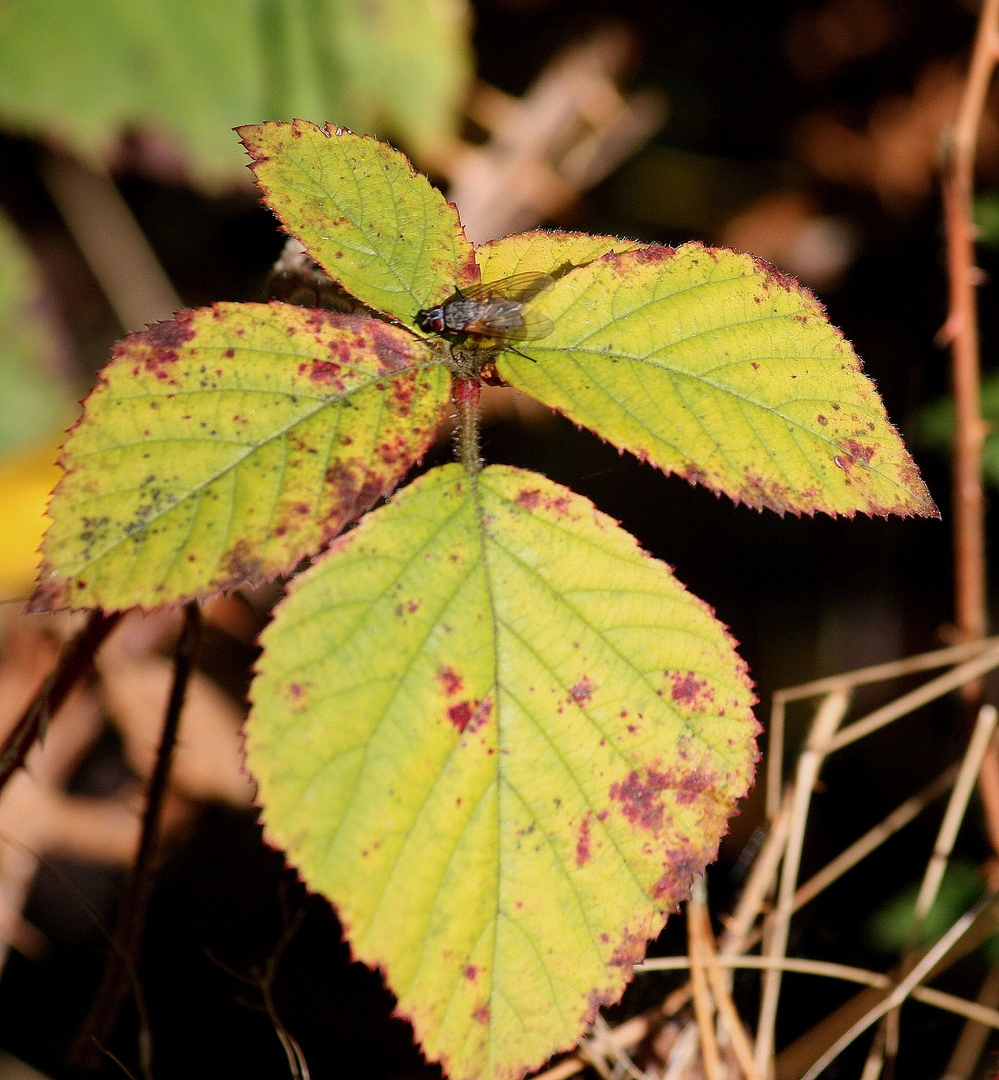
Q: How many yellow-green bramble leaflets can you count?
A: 5